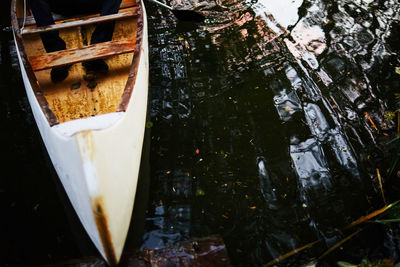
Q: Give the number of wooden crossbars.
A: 2